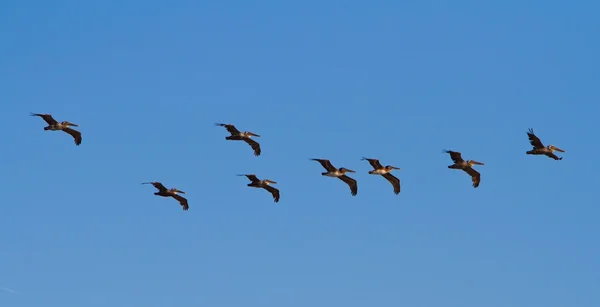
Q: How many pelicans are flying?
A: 8